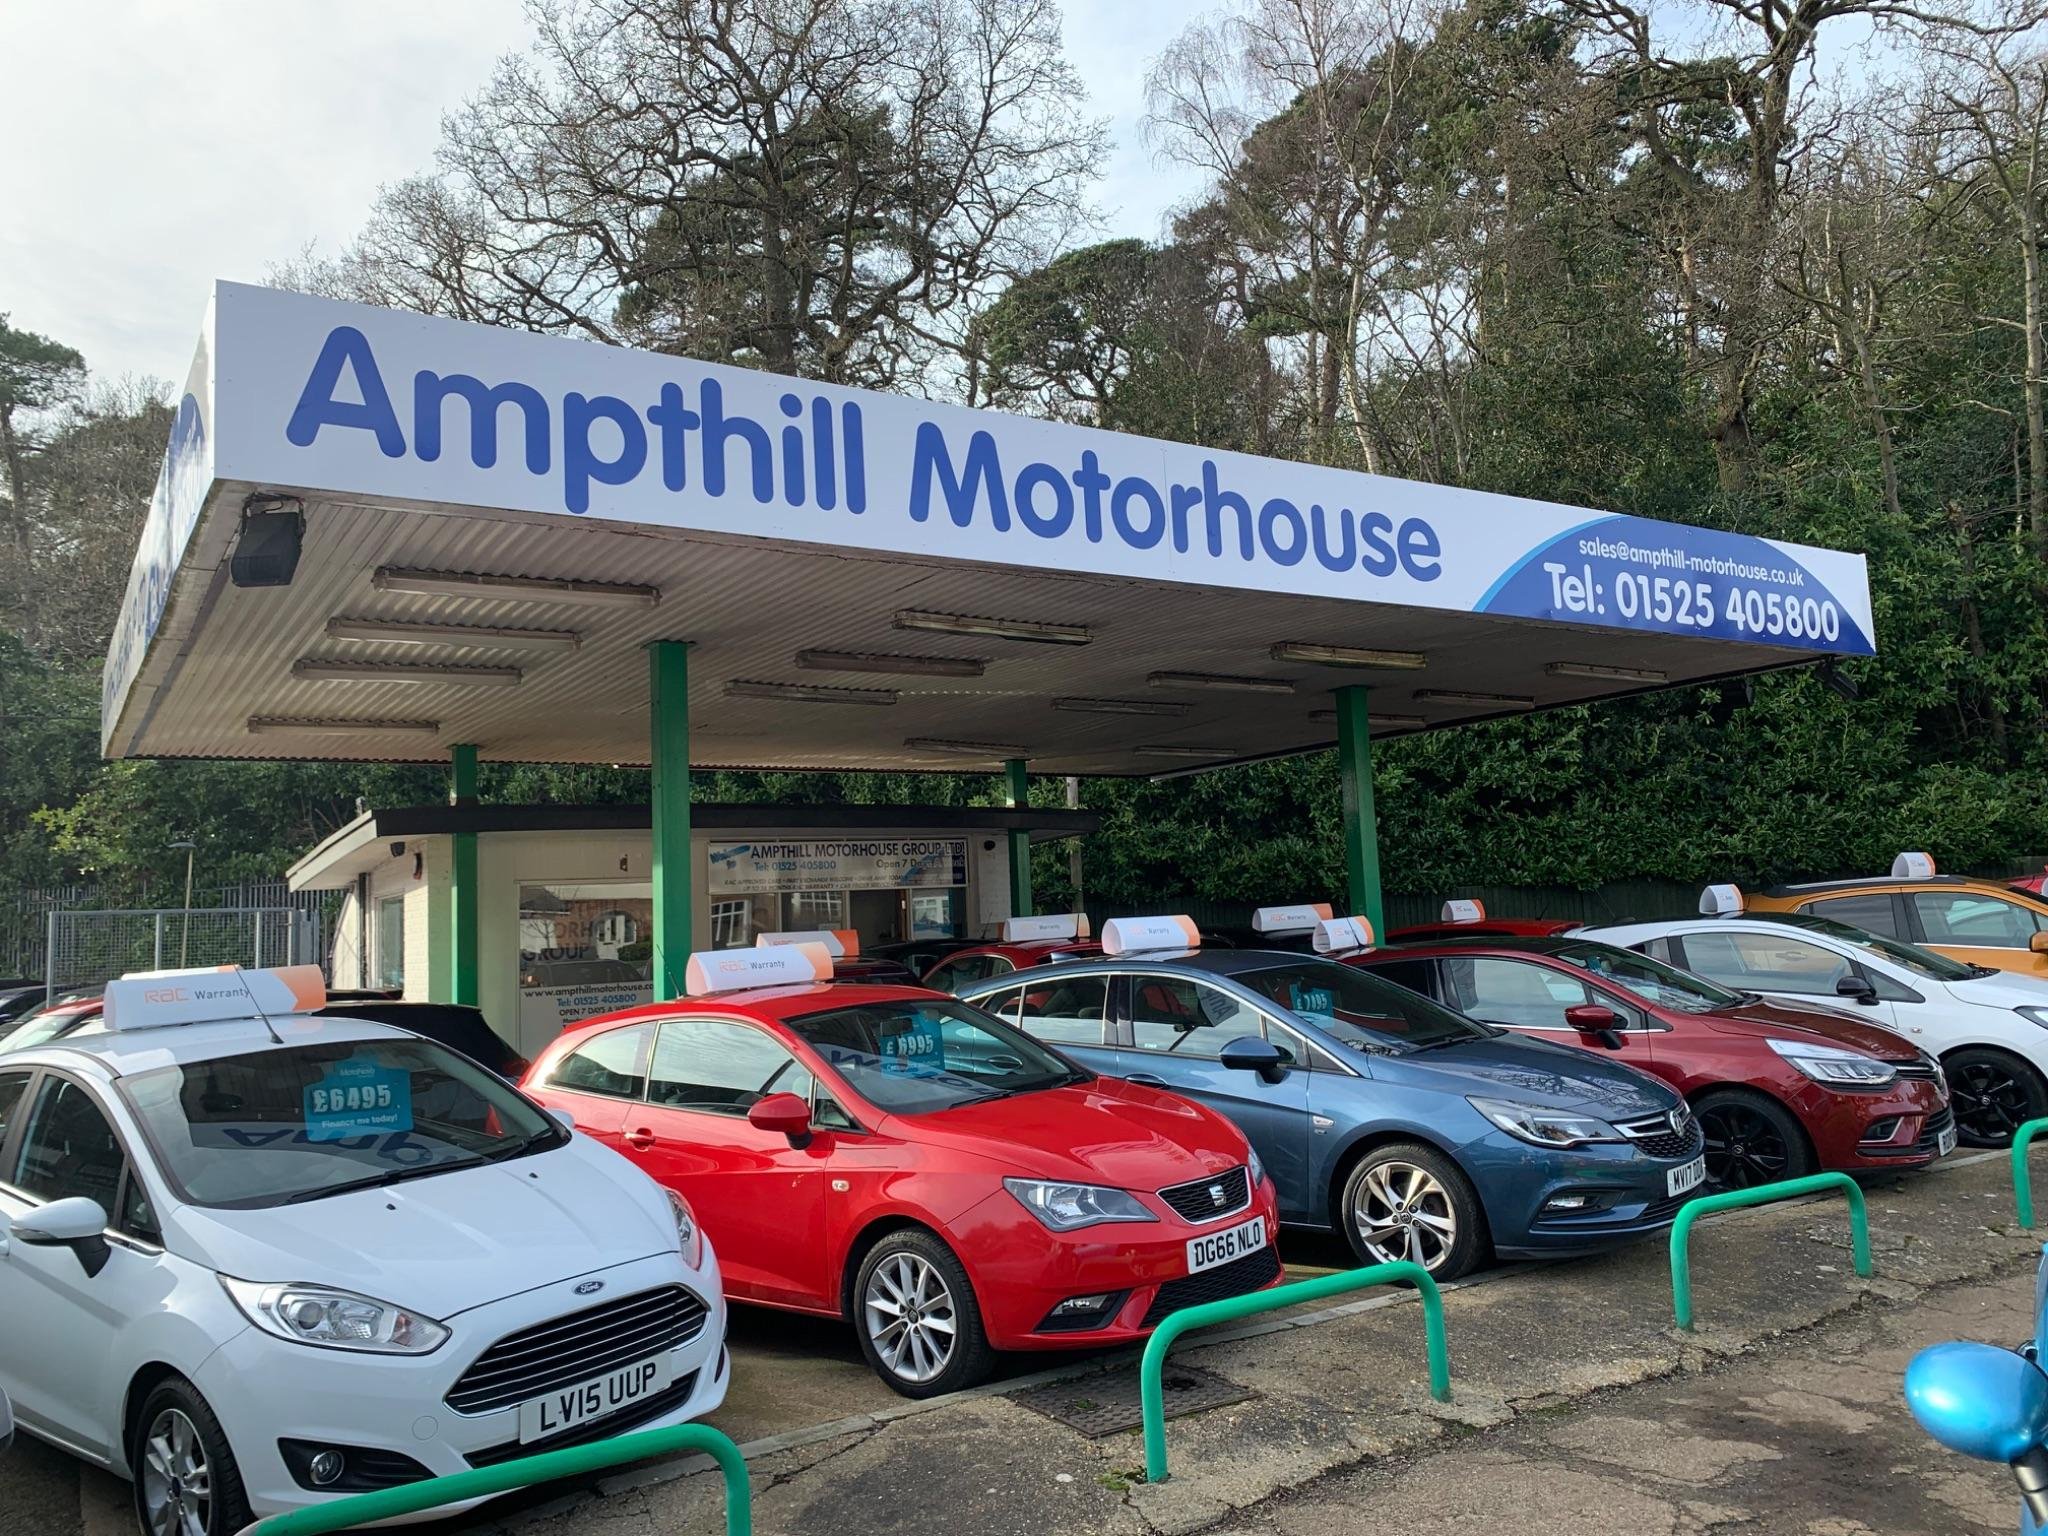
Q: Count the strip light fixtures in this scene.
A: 15